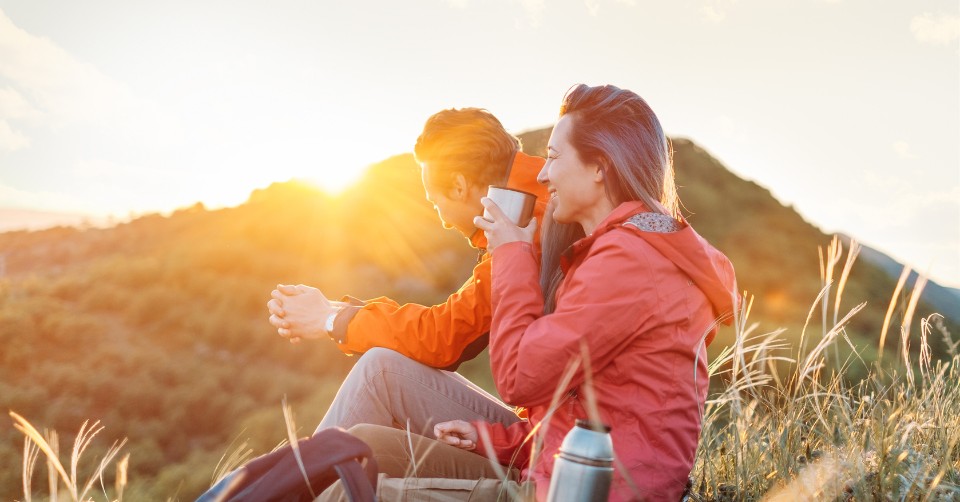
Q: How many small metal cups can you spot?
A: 1